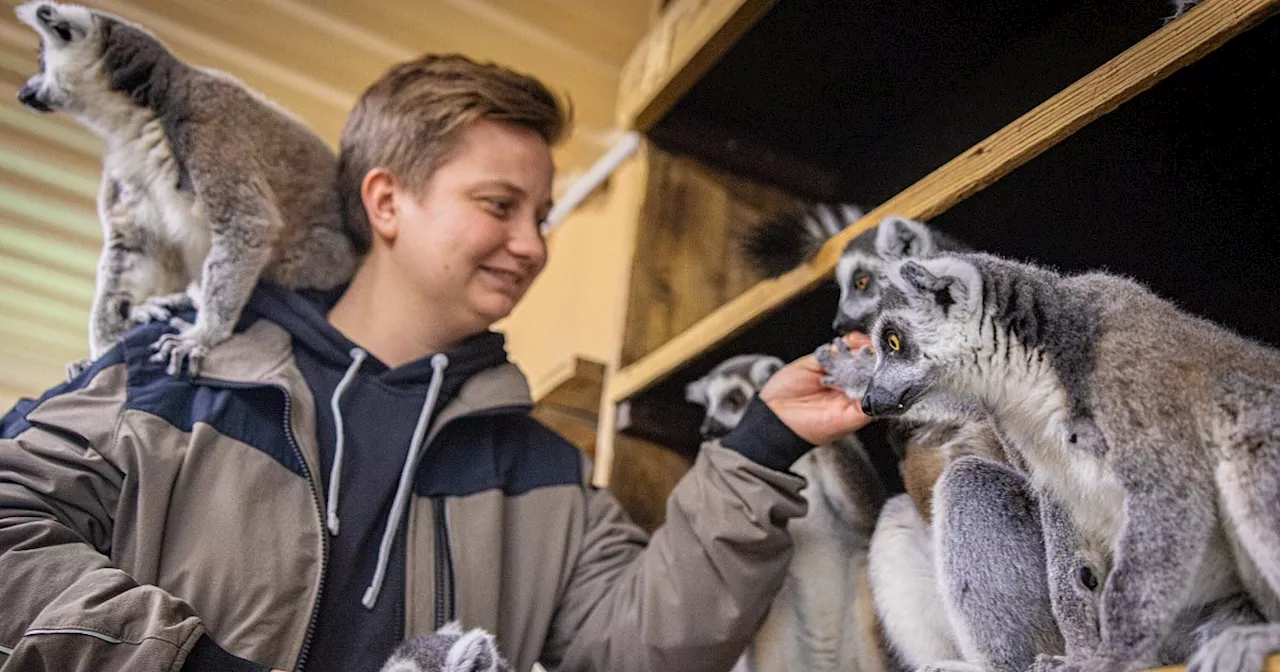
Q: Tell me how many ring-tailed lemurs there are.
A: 5